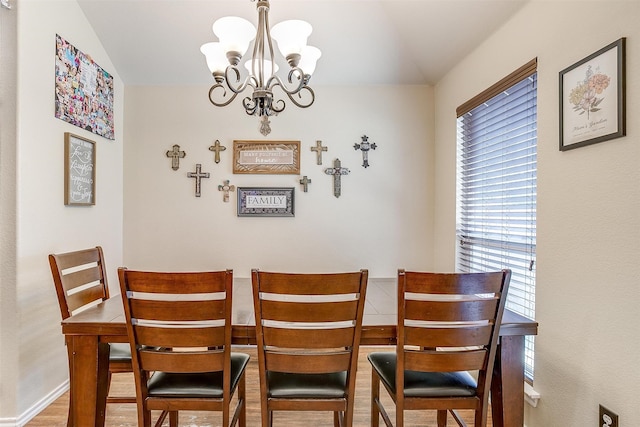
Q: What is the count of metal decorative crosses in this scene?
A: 8